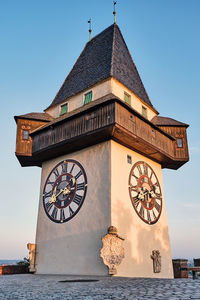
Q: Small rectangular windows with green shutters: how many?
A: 4